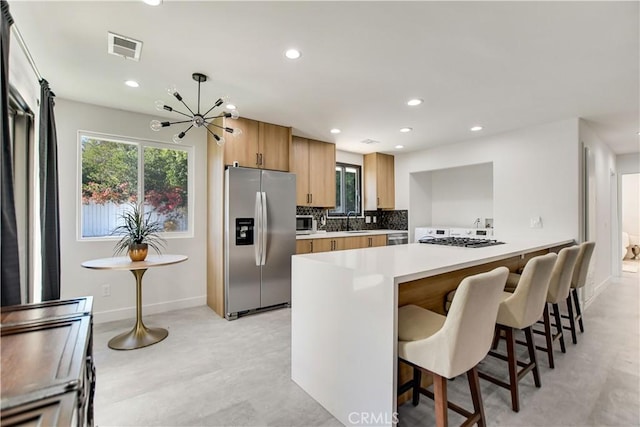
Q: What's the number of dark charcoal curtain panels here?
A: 2